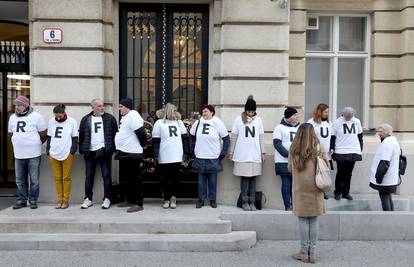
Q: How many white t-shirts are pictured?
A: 11